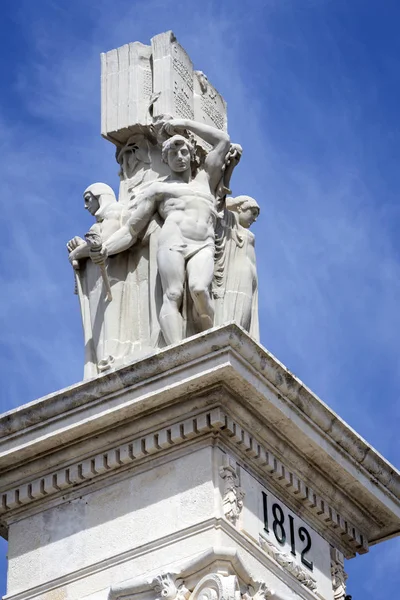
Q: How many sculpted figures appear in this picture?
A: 3